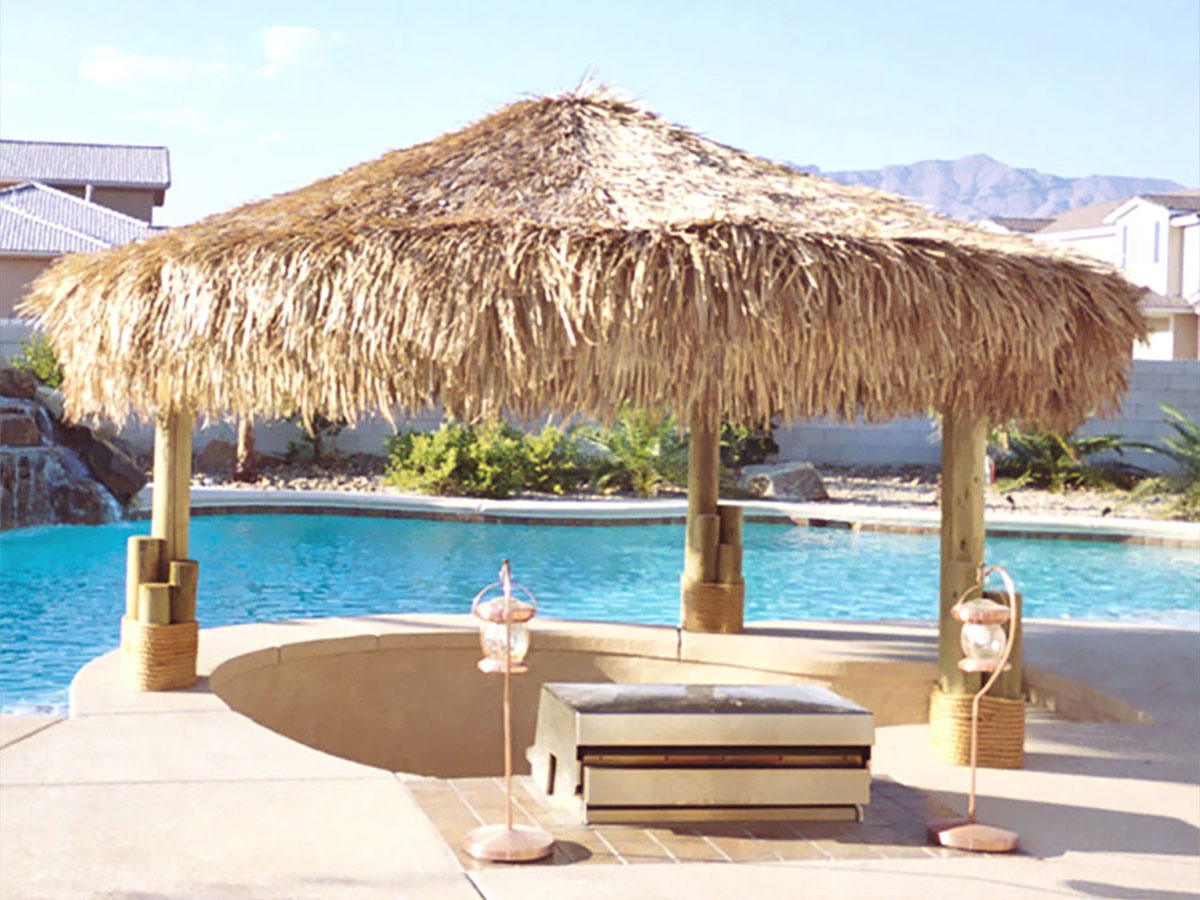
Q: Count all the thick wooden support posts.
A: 3